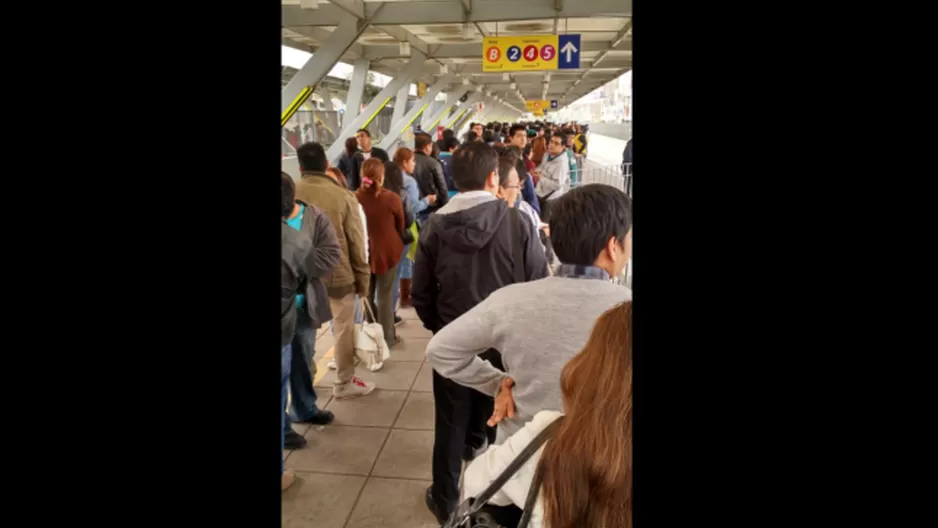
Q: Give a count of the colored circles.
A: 4